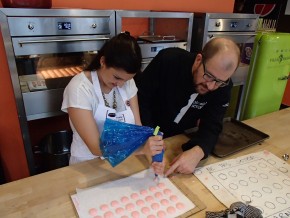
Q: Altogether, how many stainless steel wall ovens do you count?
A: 3